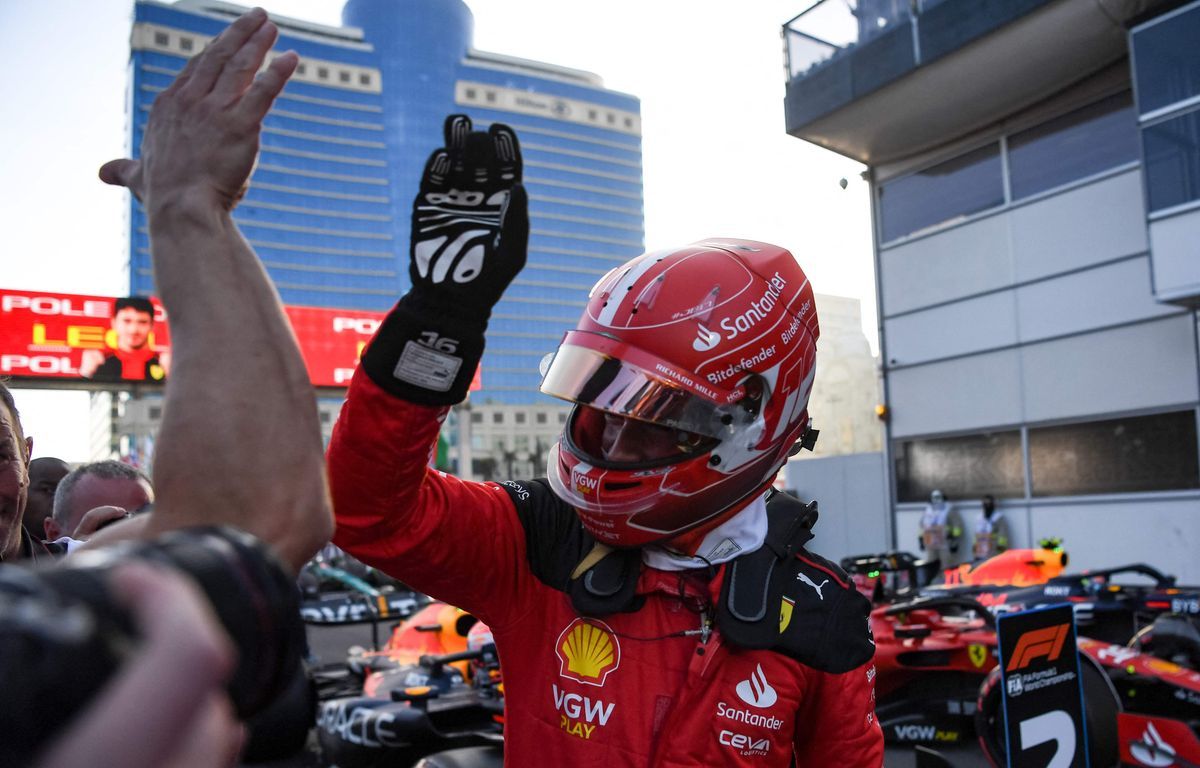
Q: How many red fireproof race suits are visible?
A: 1